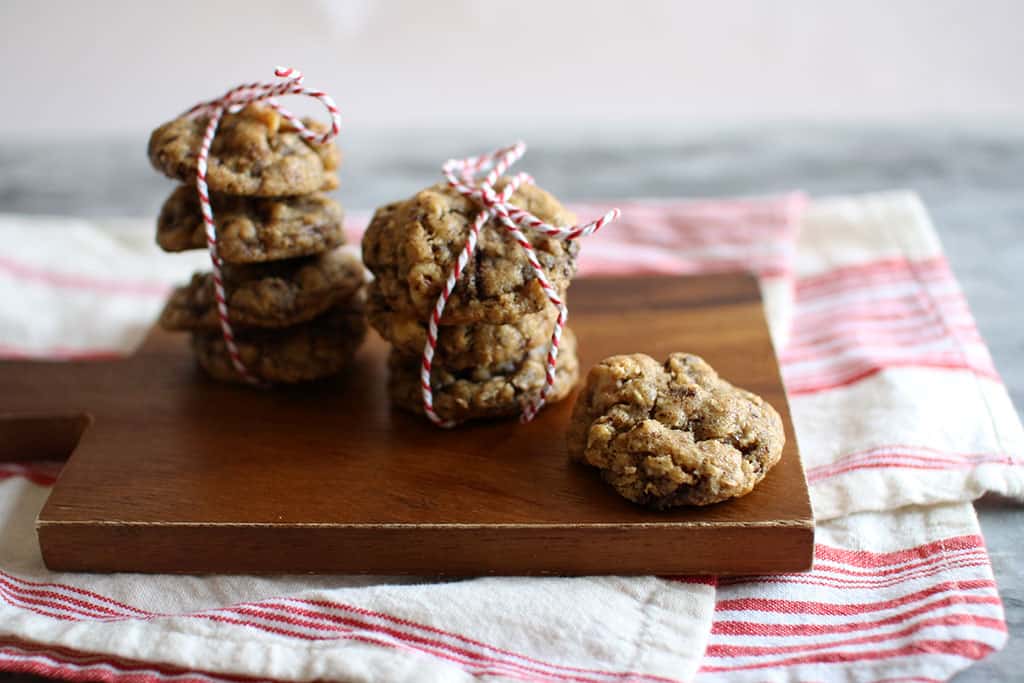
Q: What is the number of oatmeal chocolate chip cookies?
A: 8